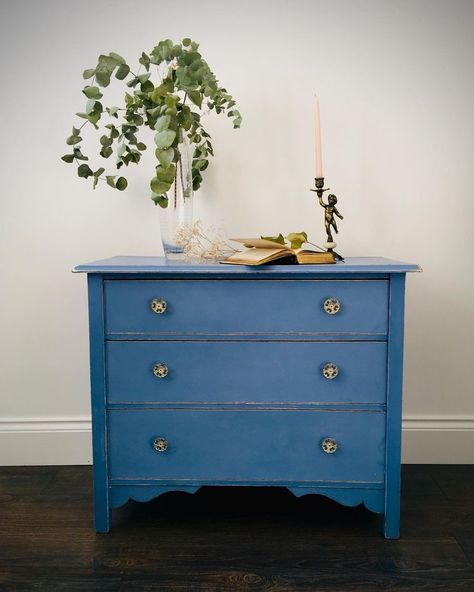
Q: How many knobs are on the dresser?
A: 6